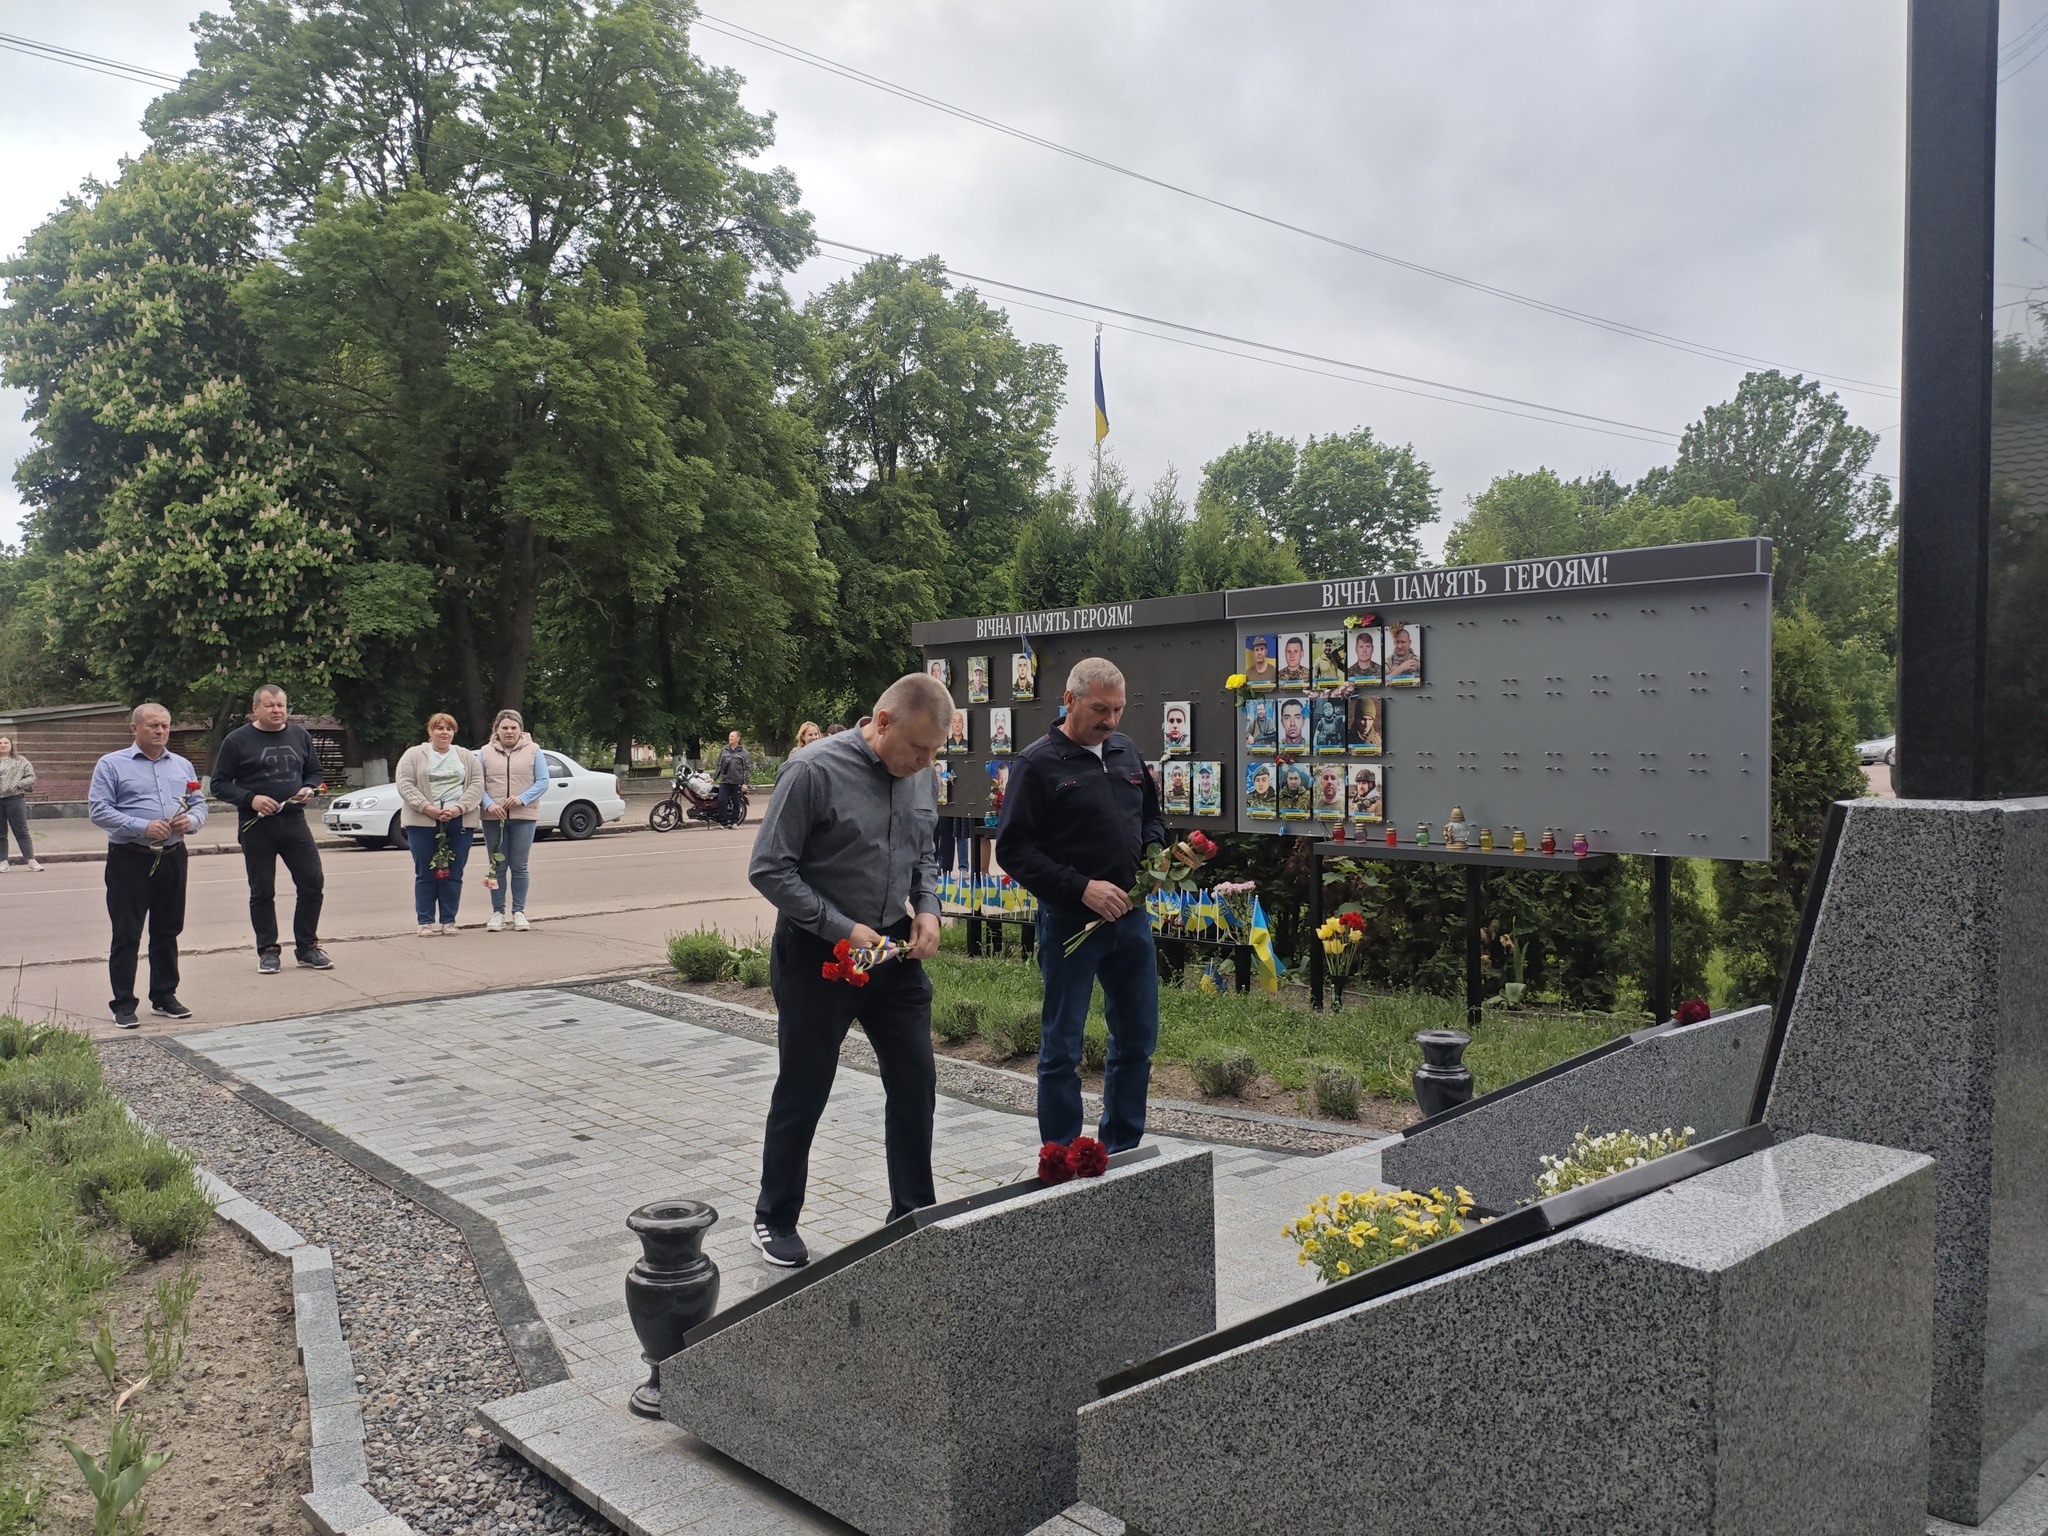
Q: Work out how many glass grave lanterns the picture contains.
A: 11